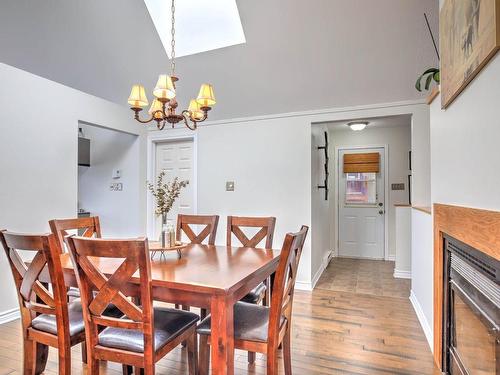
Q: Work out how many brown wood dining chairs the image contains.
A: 6